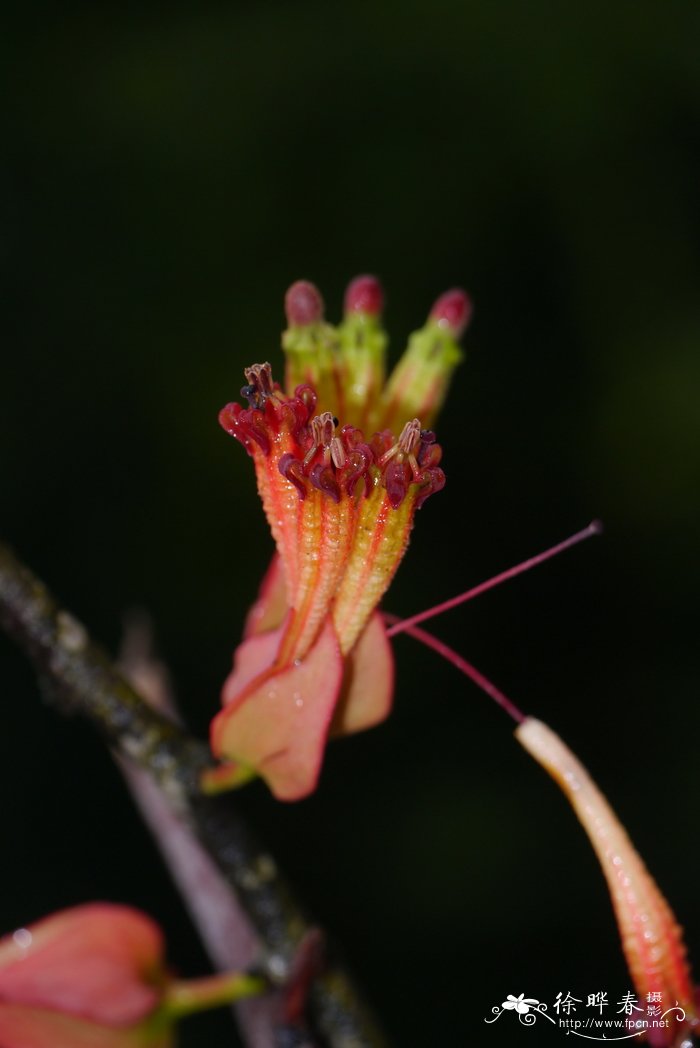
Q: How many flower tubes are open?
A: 3